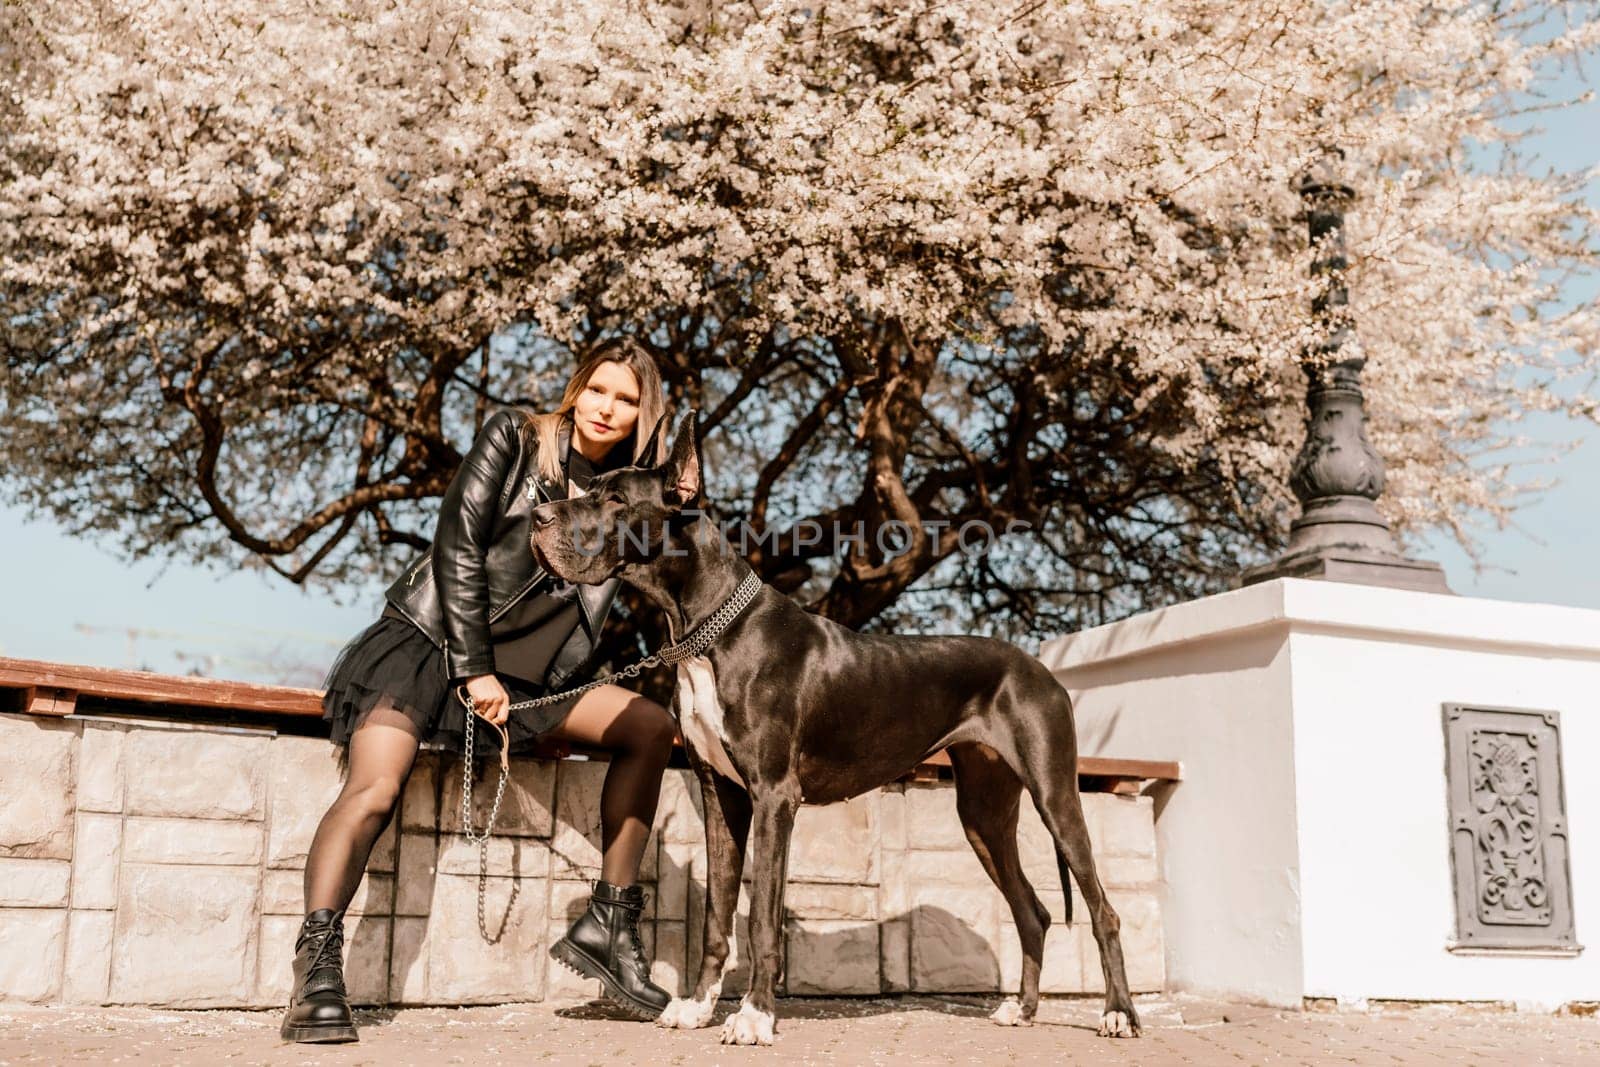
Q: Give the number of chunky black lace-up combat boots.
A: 2